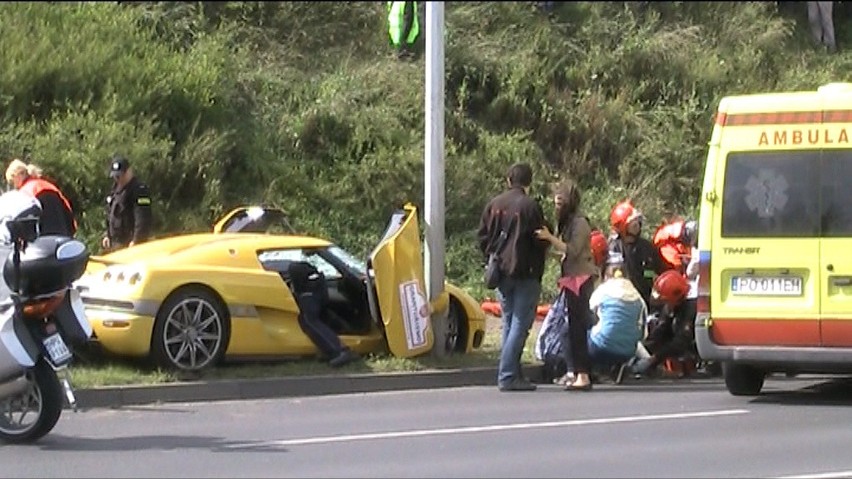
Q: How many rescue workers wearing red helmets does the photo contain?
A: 3